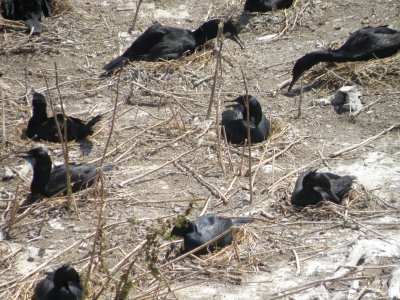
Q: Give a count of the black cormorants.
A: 10